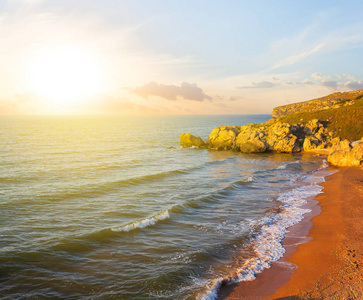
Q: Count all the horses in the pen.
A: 0